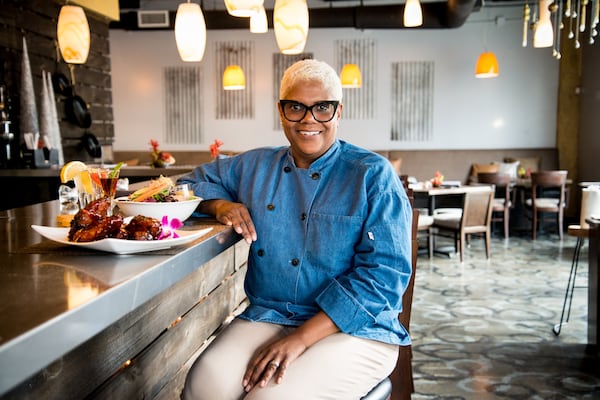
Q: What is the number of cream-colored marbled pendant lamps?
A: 4